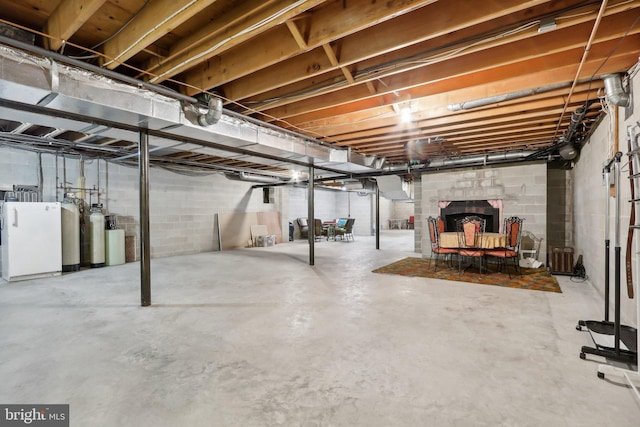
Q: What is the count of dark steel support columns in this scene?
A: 3